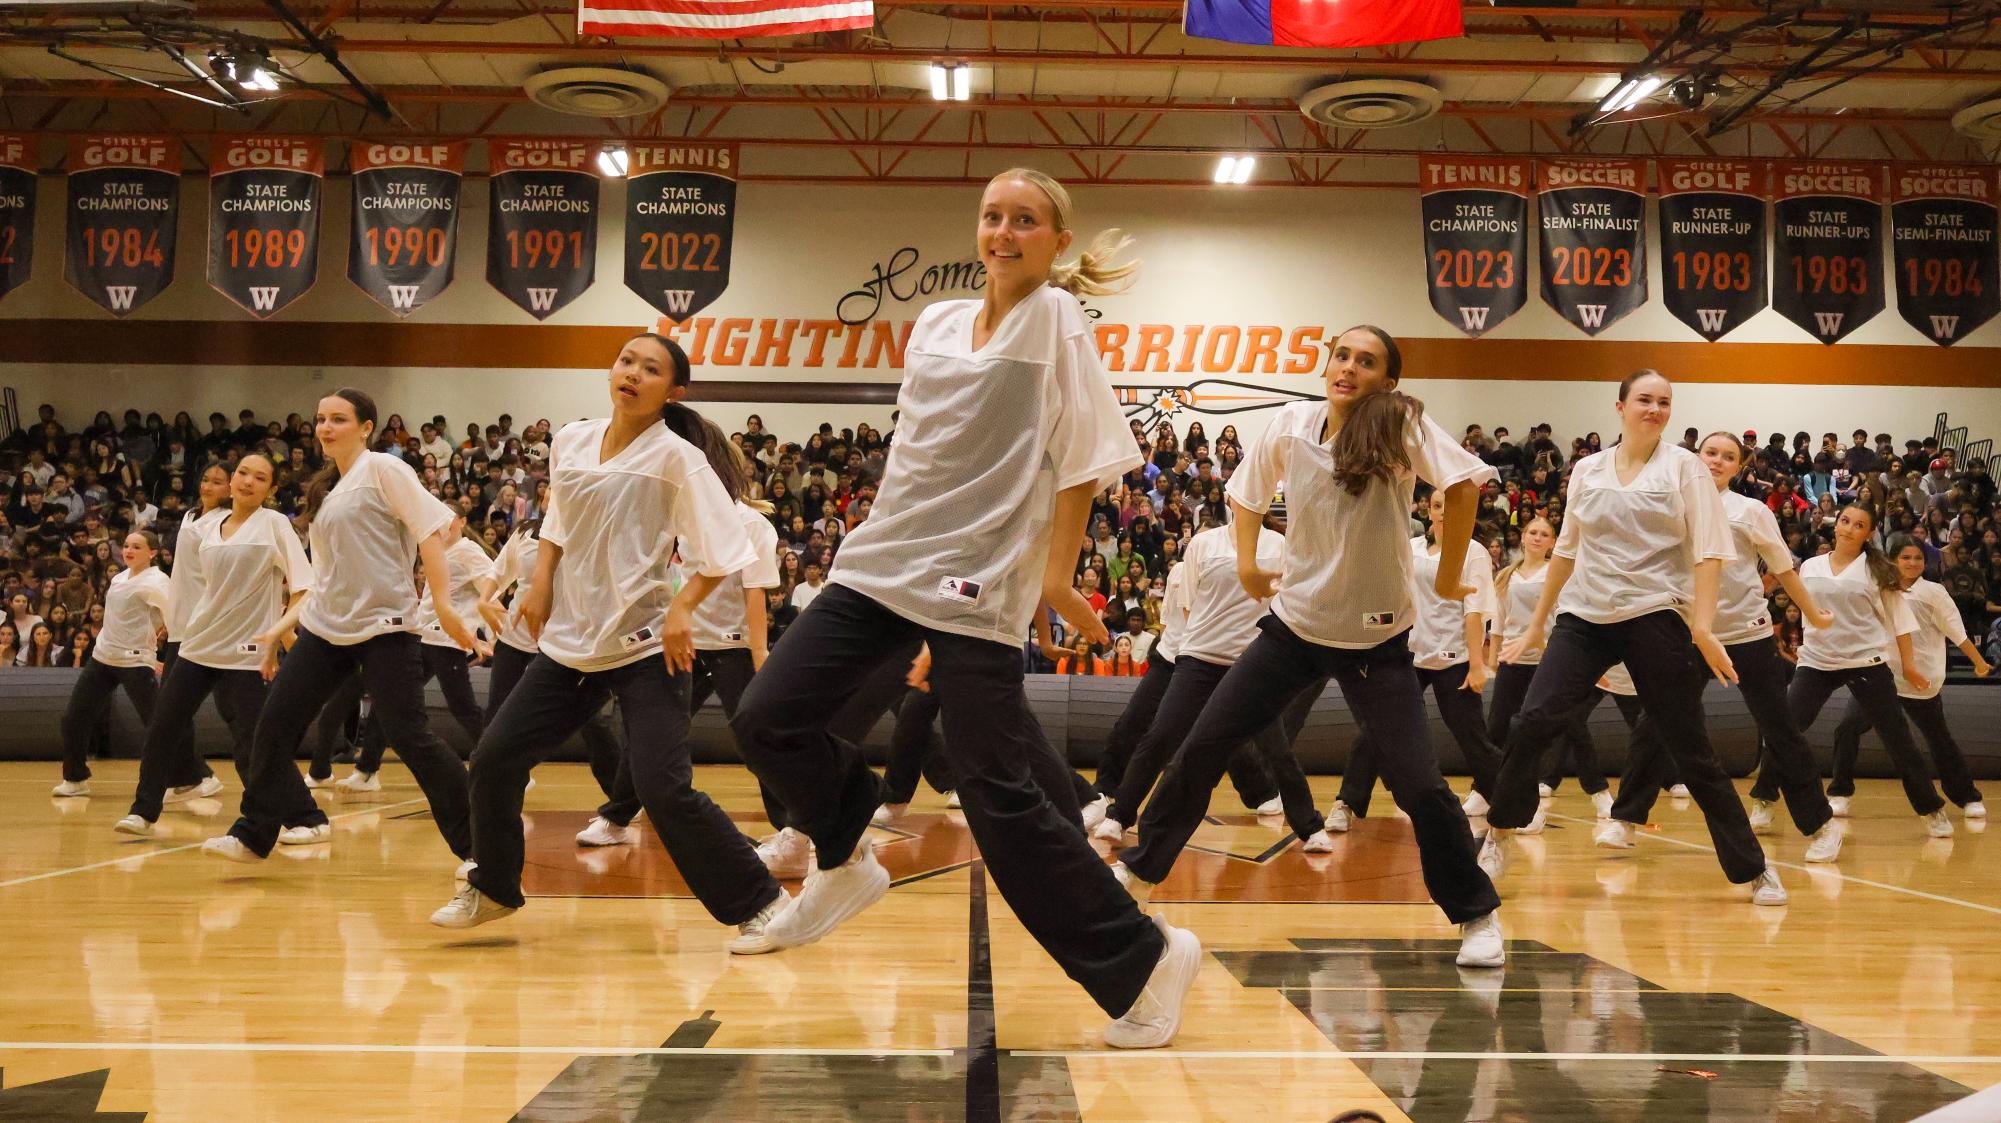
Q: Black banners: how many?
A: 11